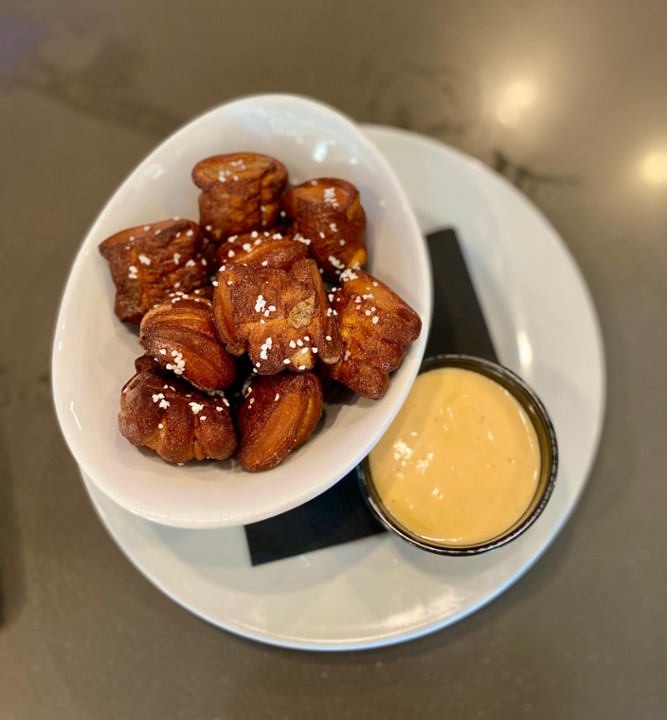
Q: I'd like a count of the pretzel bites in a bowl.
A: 9